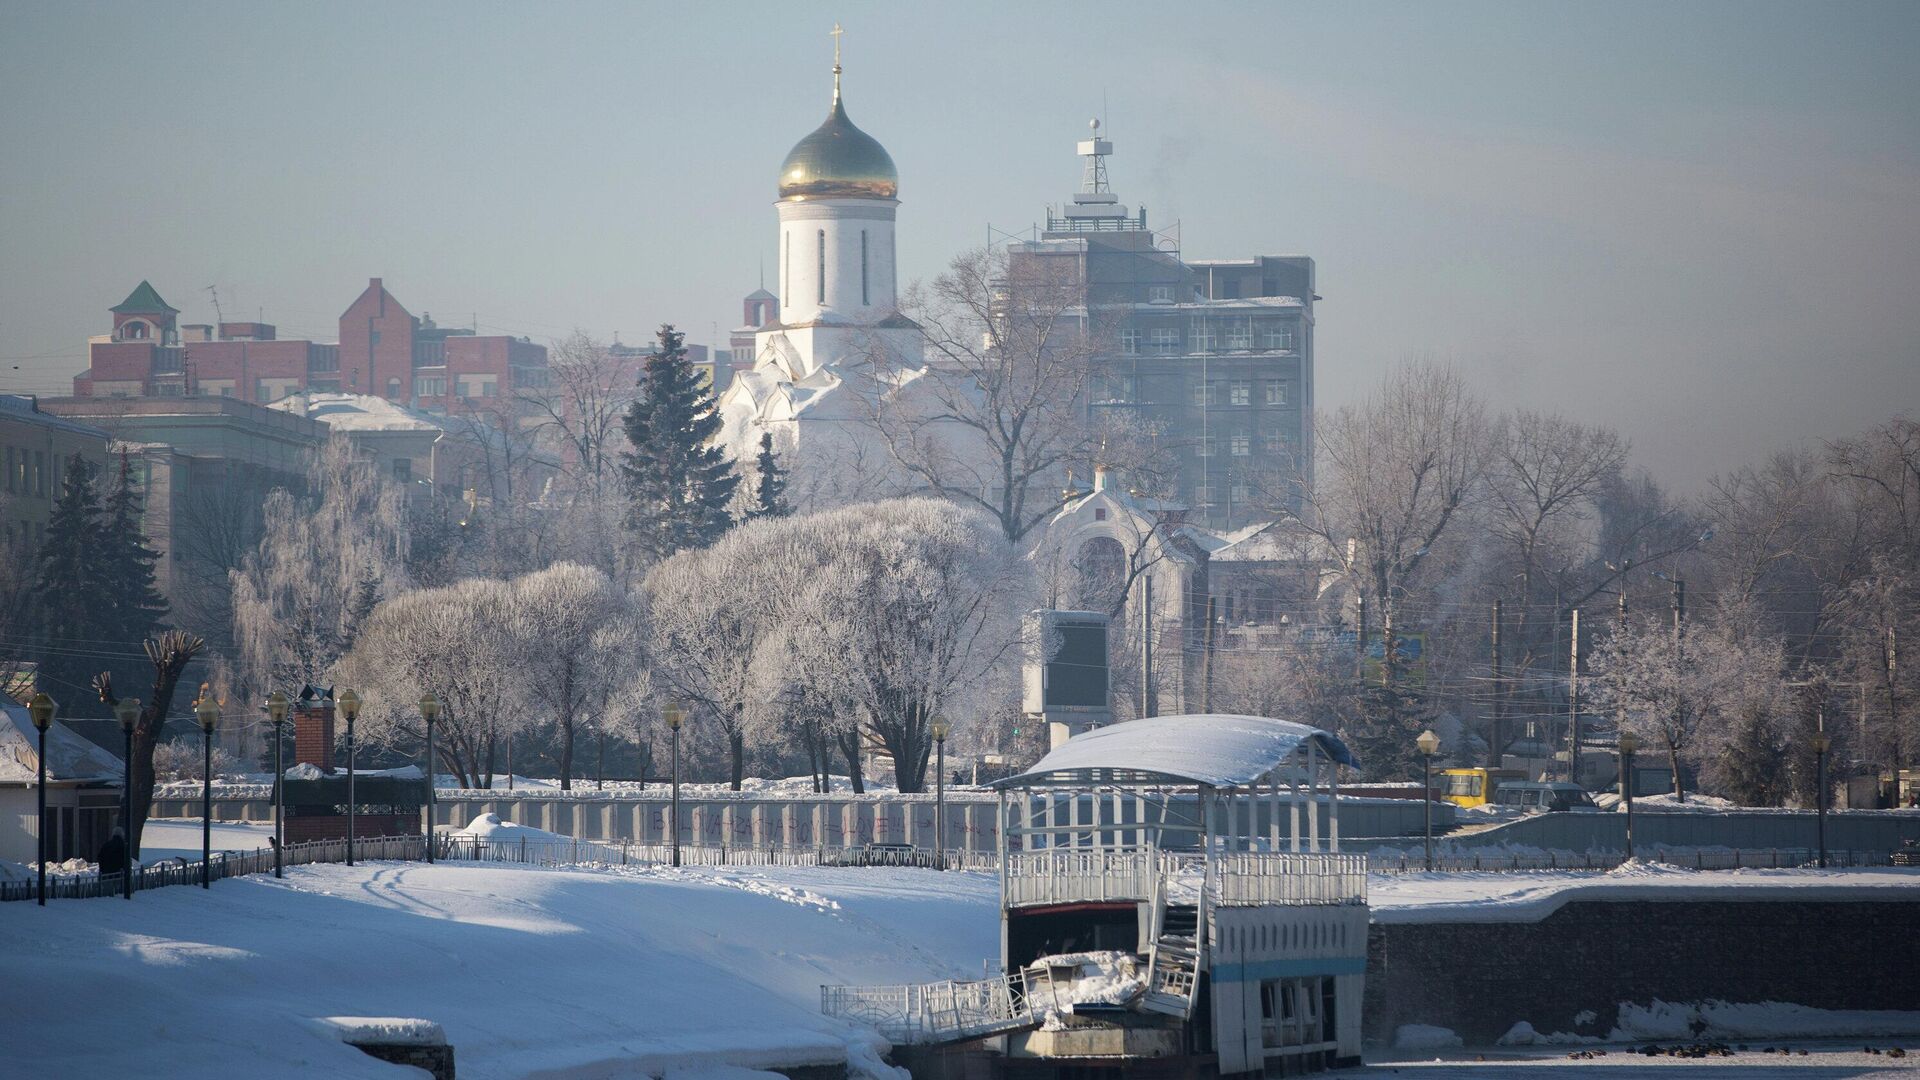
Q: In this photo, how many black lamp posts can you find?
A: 11